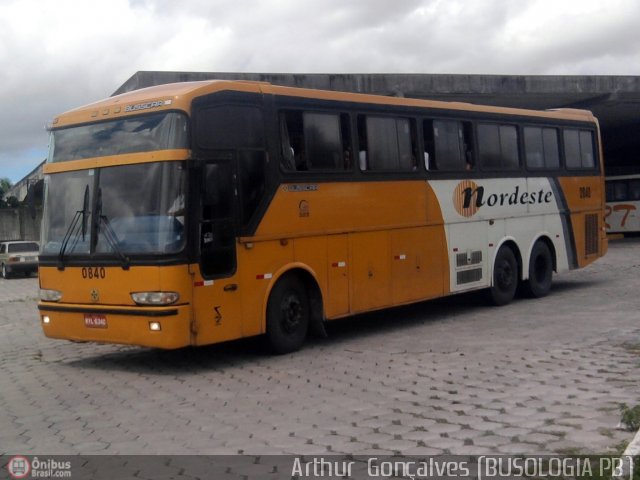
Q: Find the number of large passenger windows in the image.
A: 6